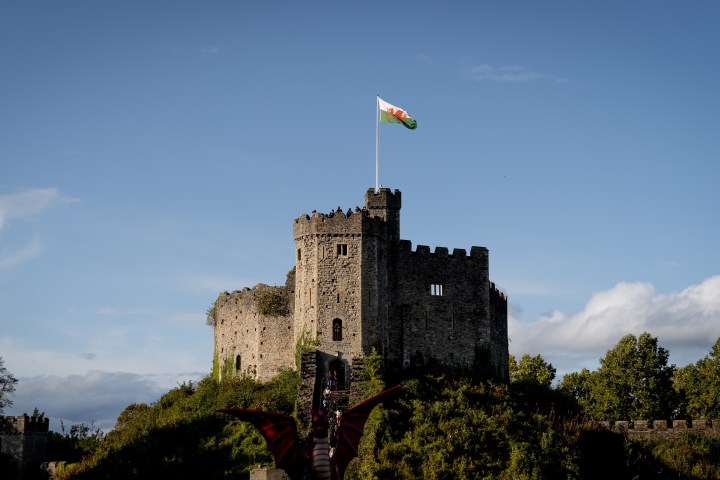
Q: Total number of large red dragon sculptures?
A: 1